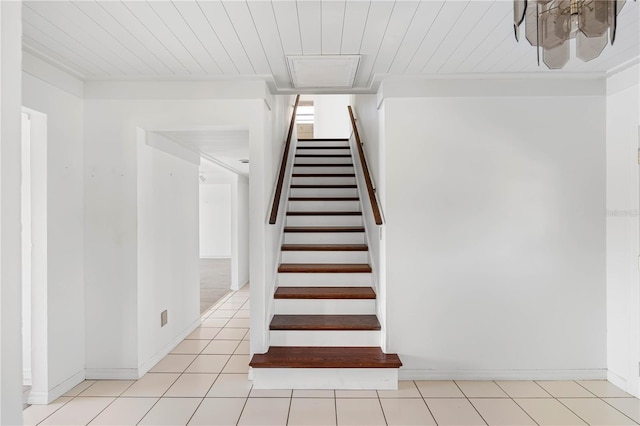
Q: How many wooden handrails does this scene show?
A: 2